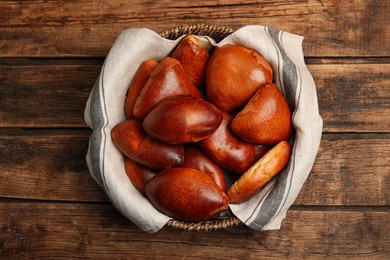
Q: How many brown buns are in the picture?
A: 12